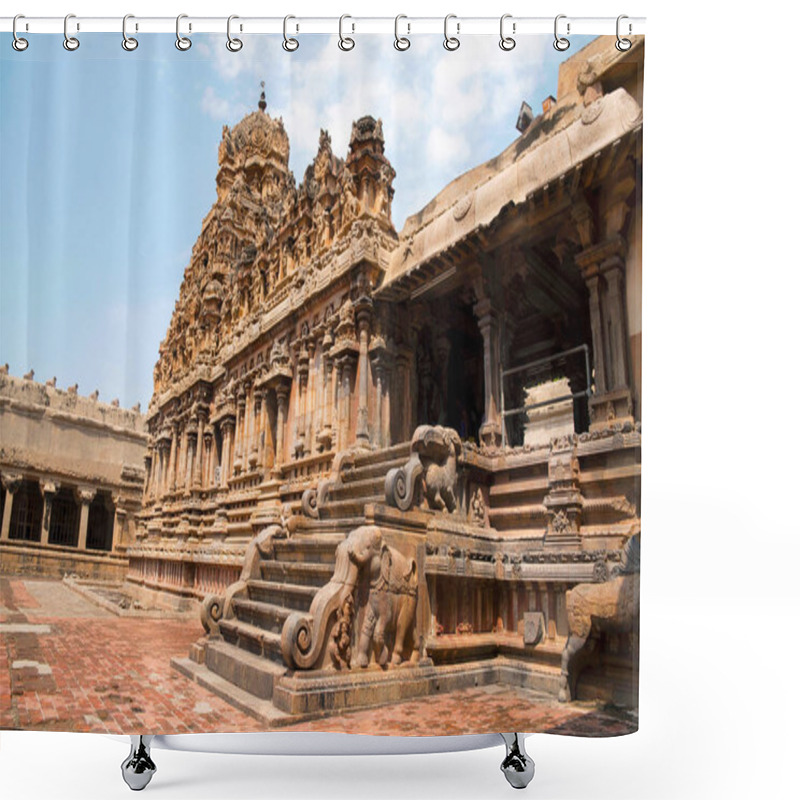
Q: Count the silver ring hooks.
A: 12